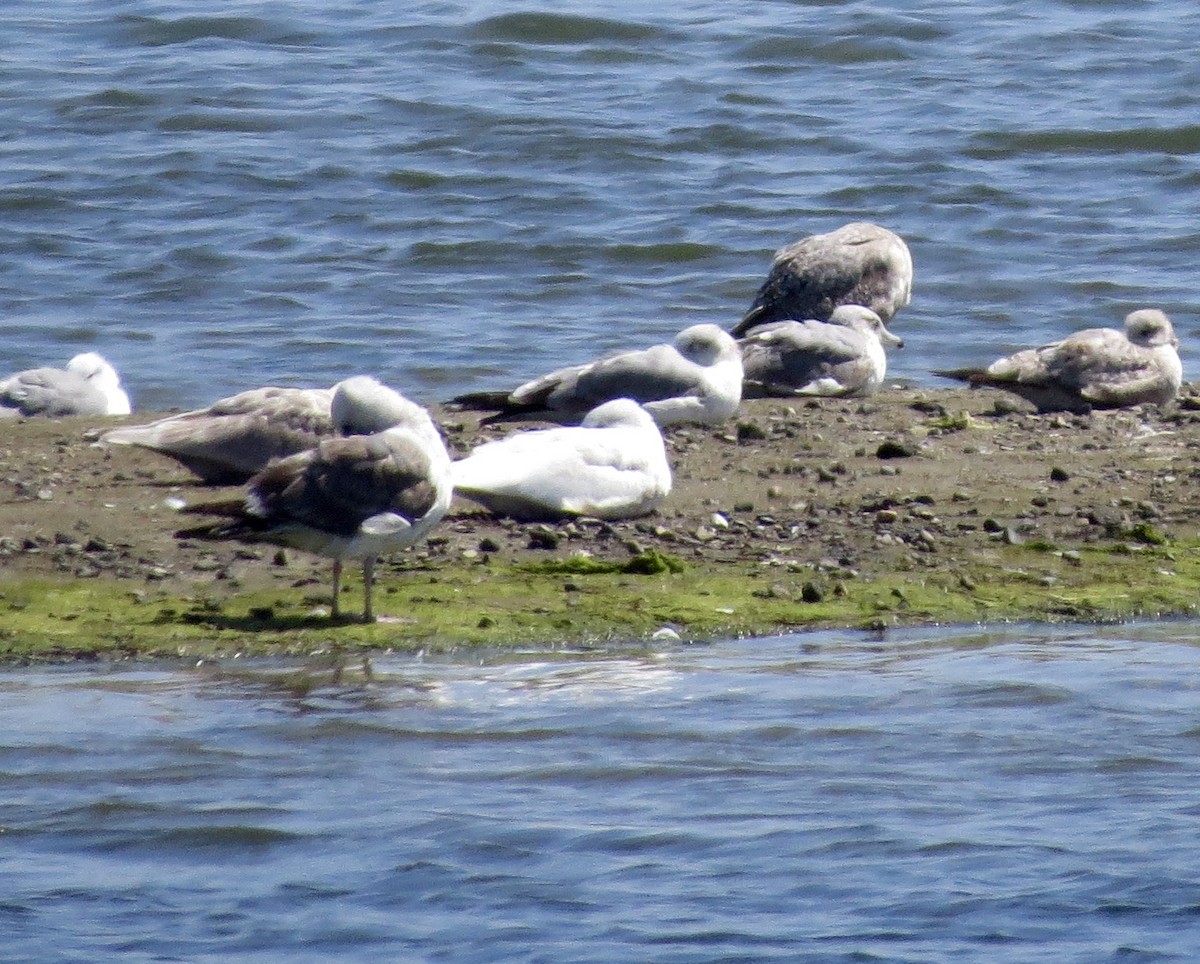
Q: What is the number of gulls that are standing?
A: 2